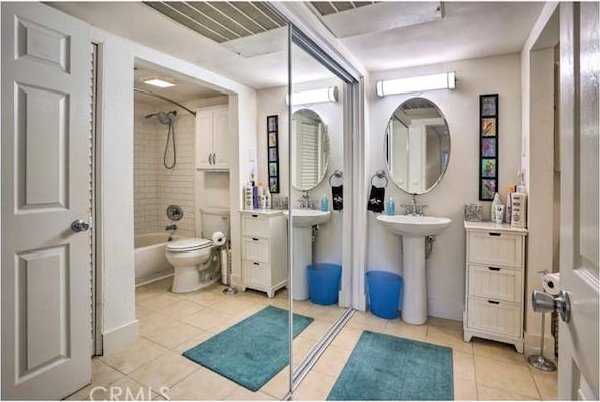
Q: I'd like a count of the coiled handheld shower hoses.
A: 1